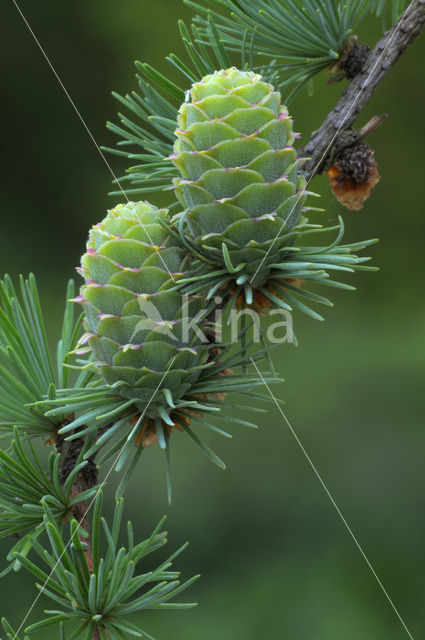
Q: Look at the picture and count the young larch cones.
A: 2